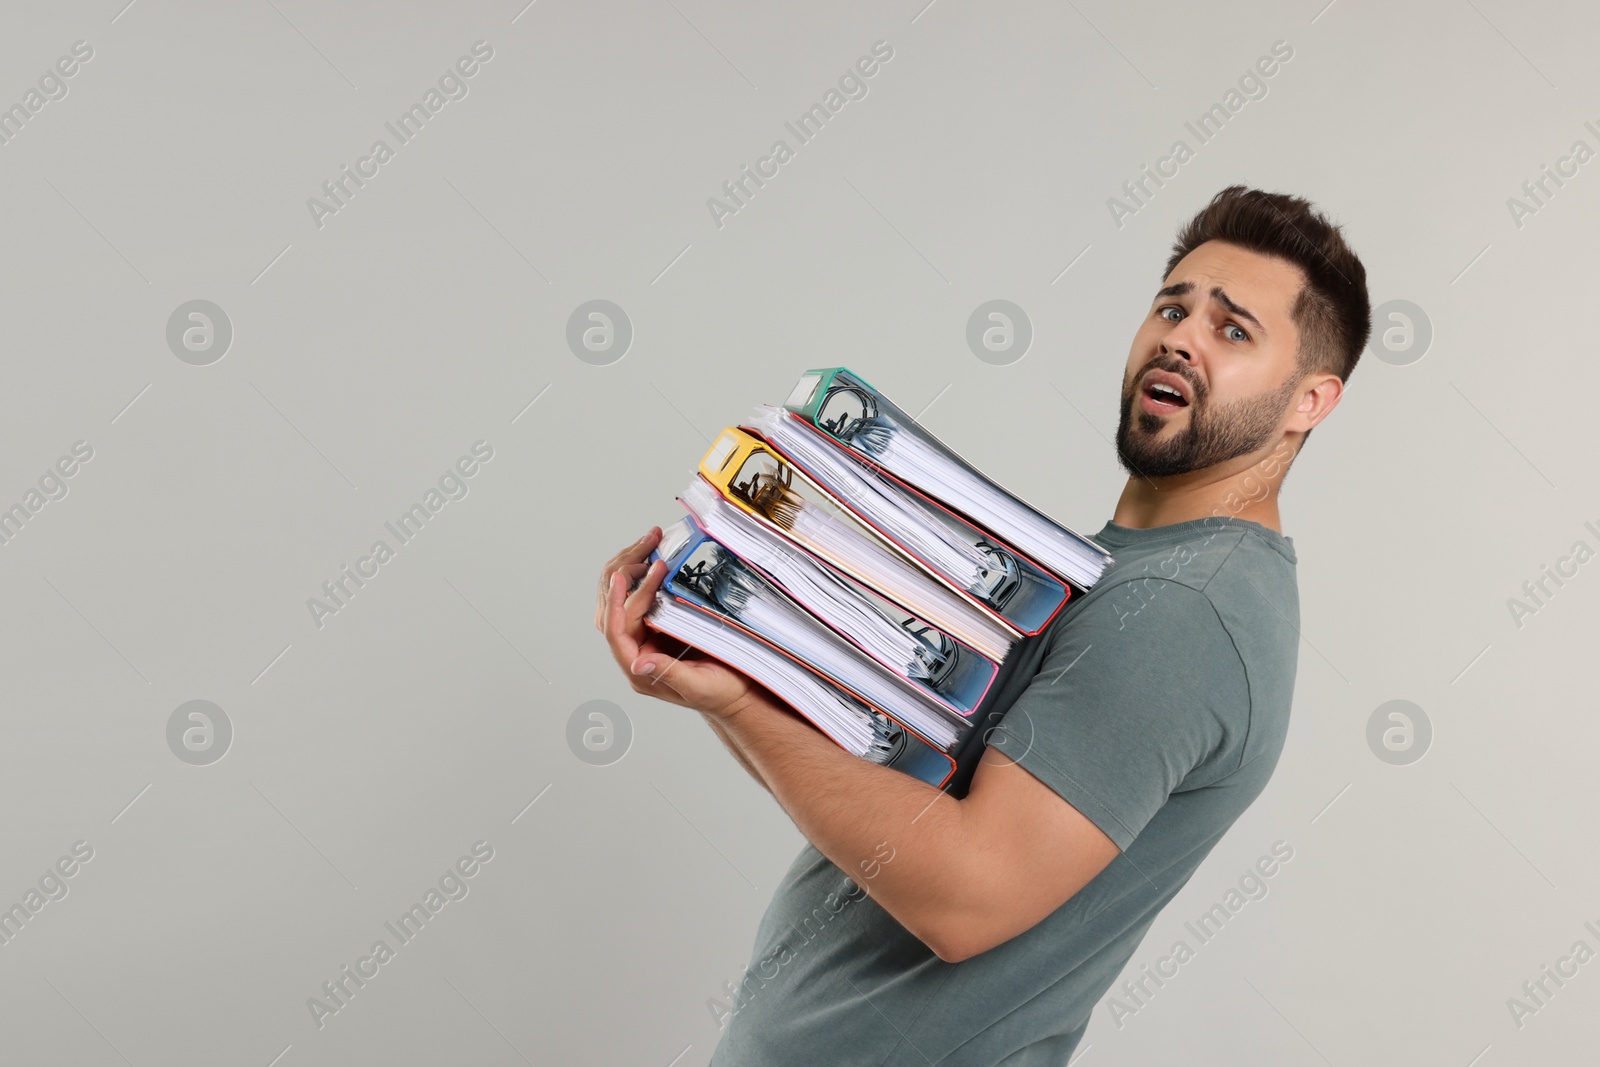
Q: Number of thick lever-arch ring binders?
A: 6